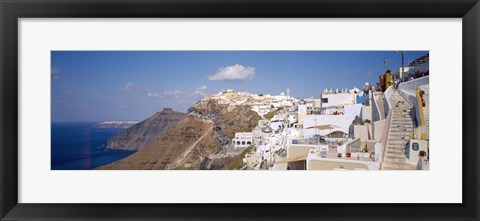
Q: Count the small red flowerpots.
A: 2